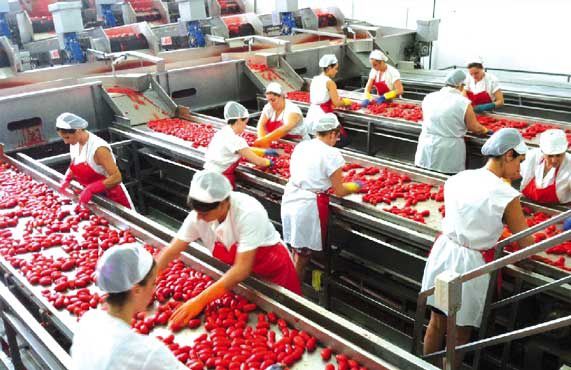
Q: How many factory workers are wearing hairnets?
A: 12